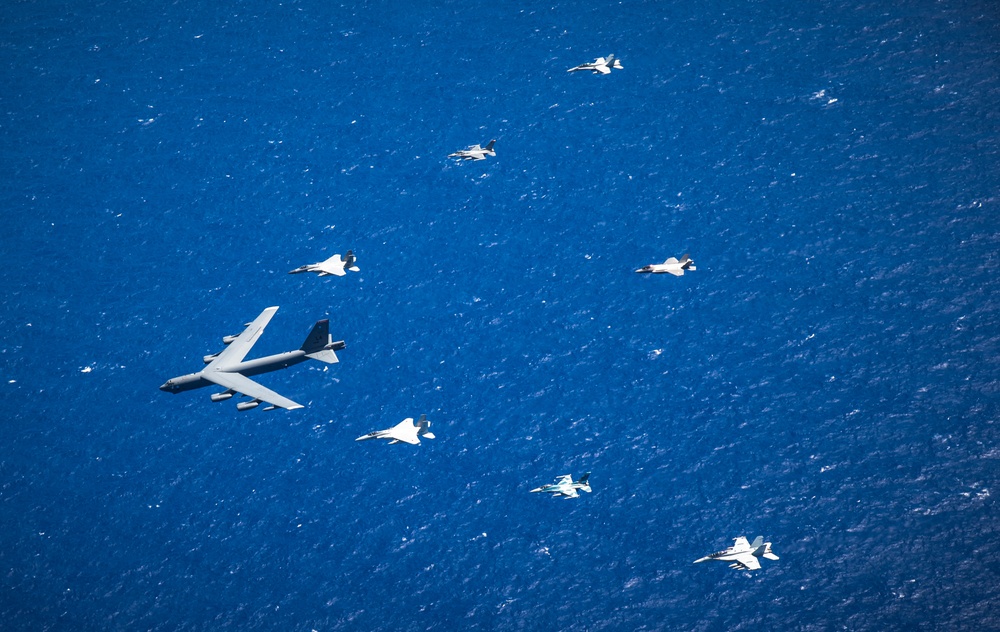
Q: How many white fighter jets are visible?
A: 7